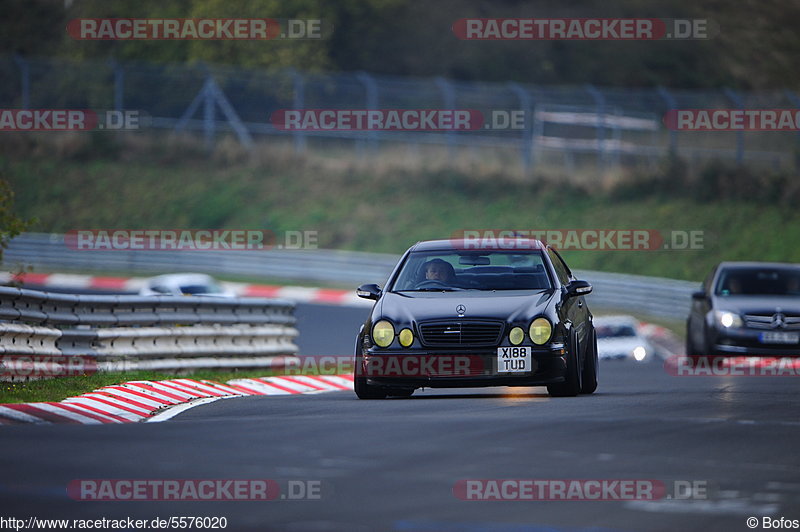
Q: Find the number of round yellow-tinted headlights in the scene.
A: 4